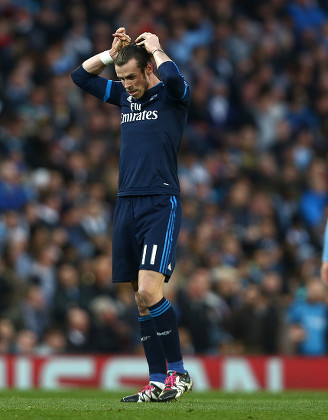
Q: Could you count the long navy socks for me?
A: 2